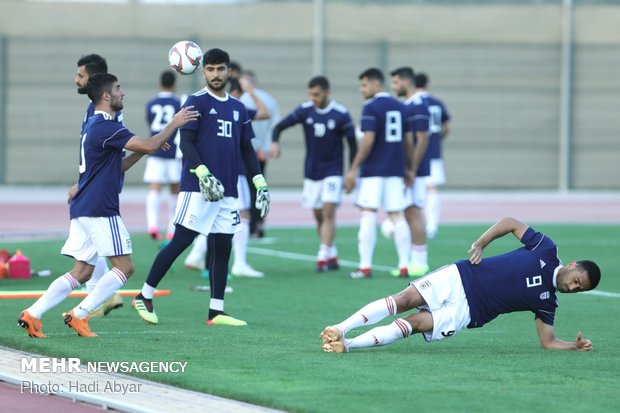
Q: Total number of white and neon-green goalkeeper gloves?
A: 2